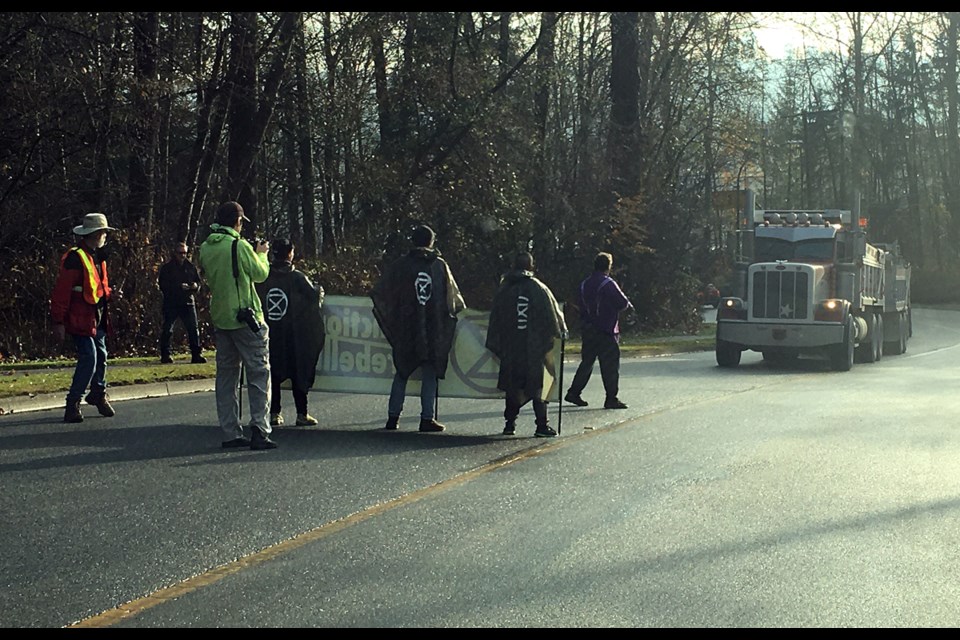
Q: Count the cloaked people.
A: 3